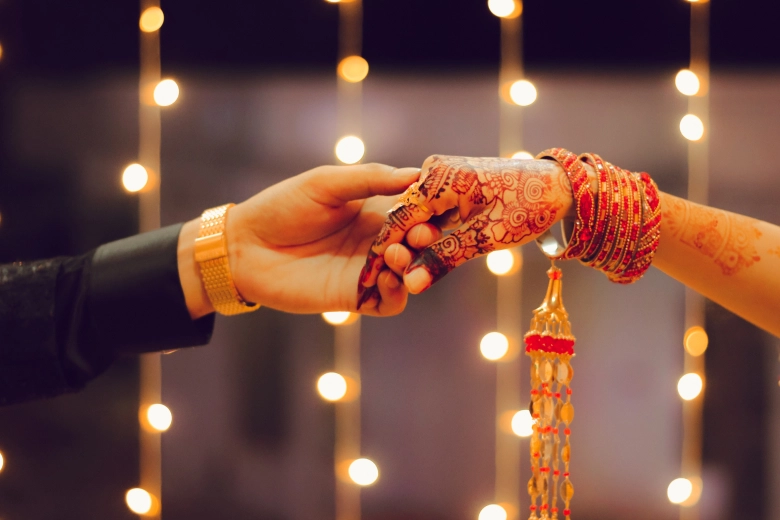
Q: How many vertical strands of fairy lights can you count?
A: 4